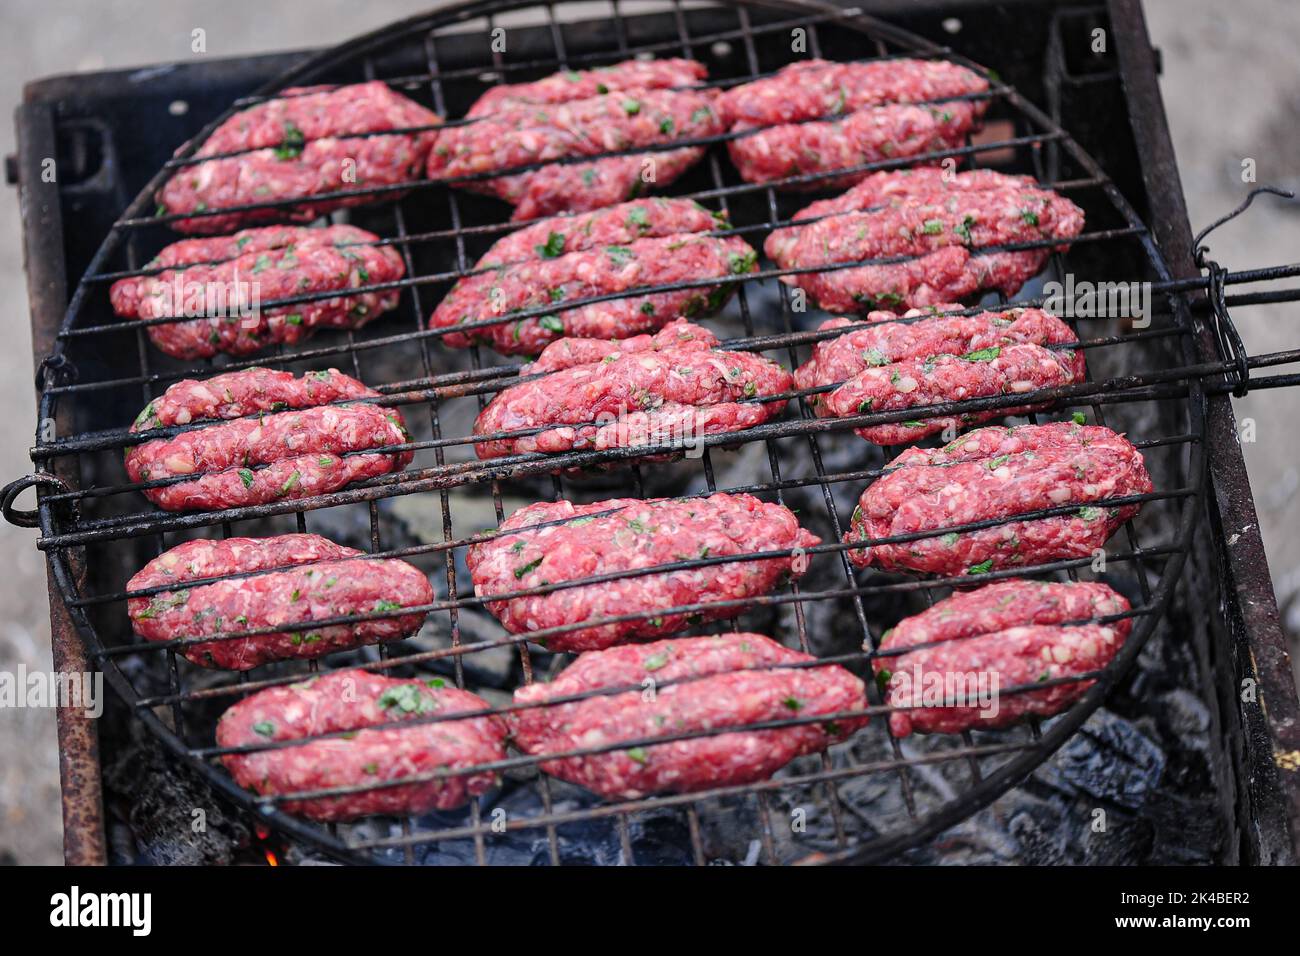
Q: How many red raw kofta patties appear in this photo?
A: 15